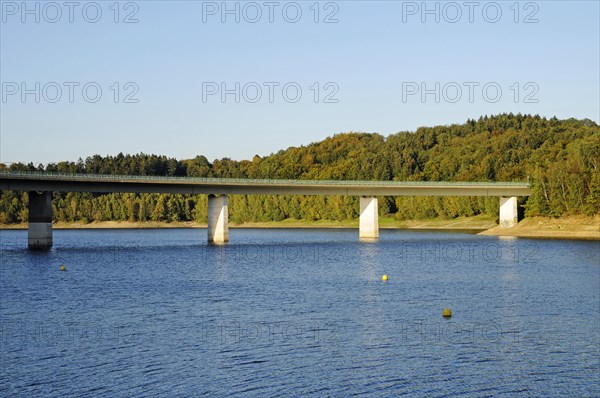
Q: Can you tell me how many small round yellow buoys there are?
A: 3